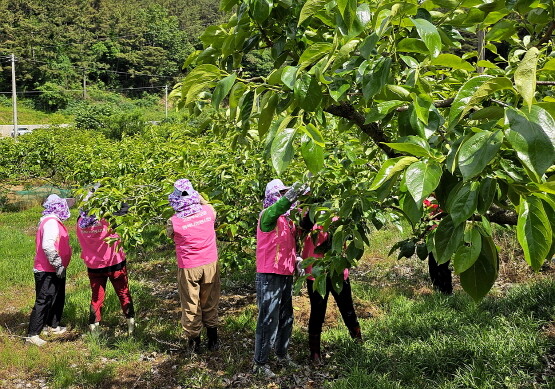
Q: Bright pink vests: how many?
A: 5